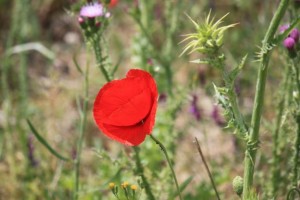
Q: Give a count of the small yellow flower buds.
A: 3